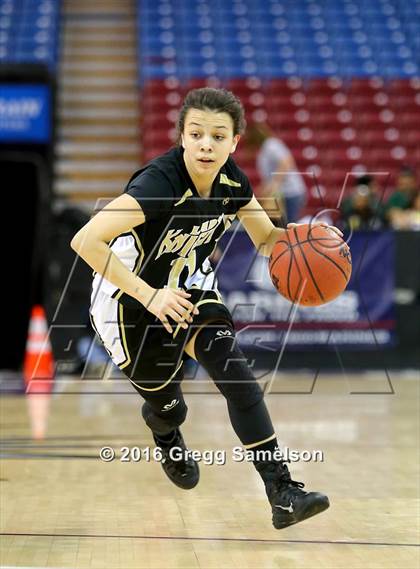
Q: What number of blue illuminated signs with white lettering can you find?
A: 1